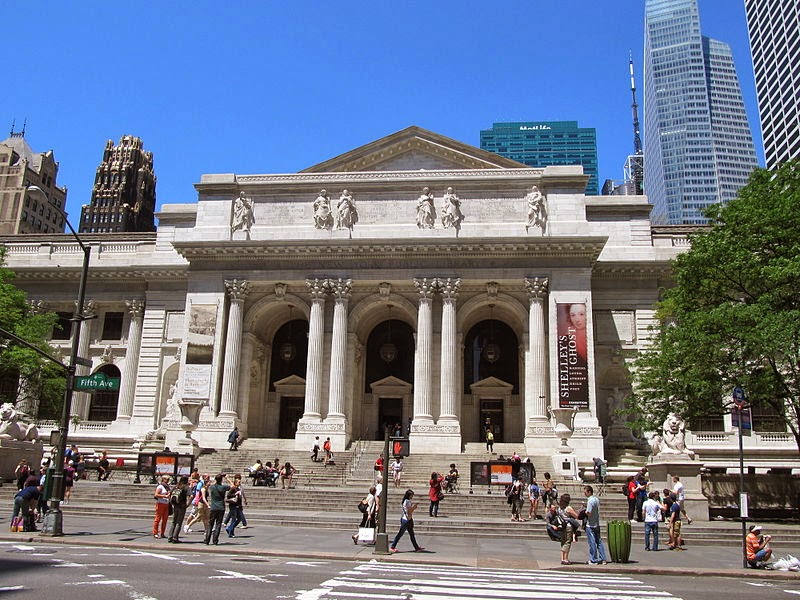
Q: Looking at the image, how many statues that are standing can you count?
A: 6